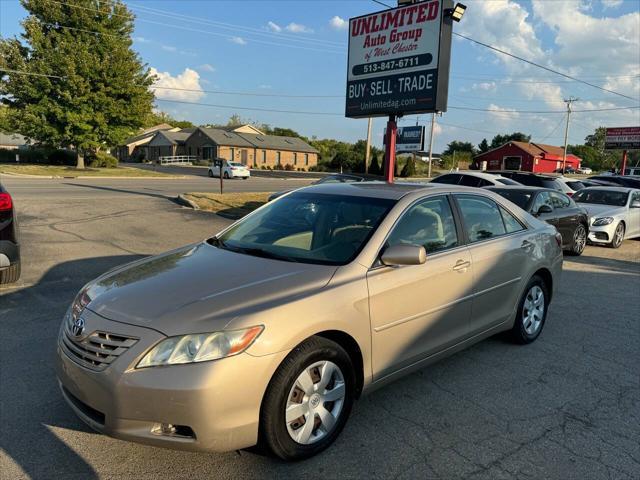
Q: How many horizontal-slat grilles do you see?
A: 1